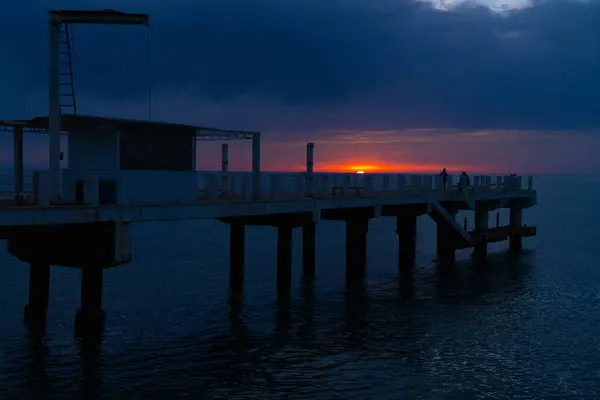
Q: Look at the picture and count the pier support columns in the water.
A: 10